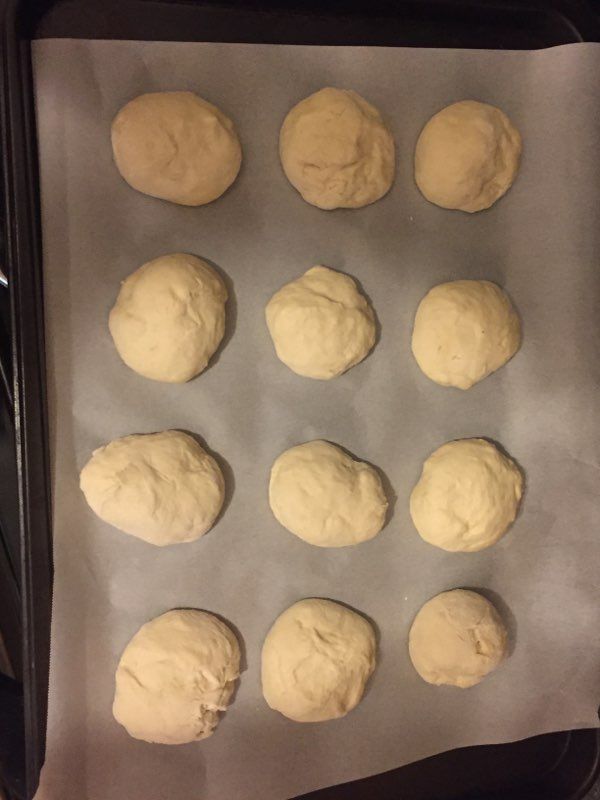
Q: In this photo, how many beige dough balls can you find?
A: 12